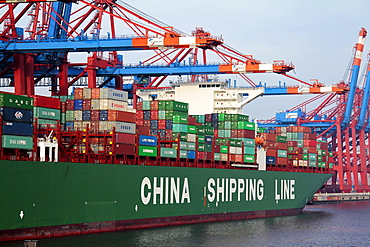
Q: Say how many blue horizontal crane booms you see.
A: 3